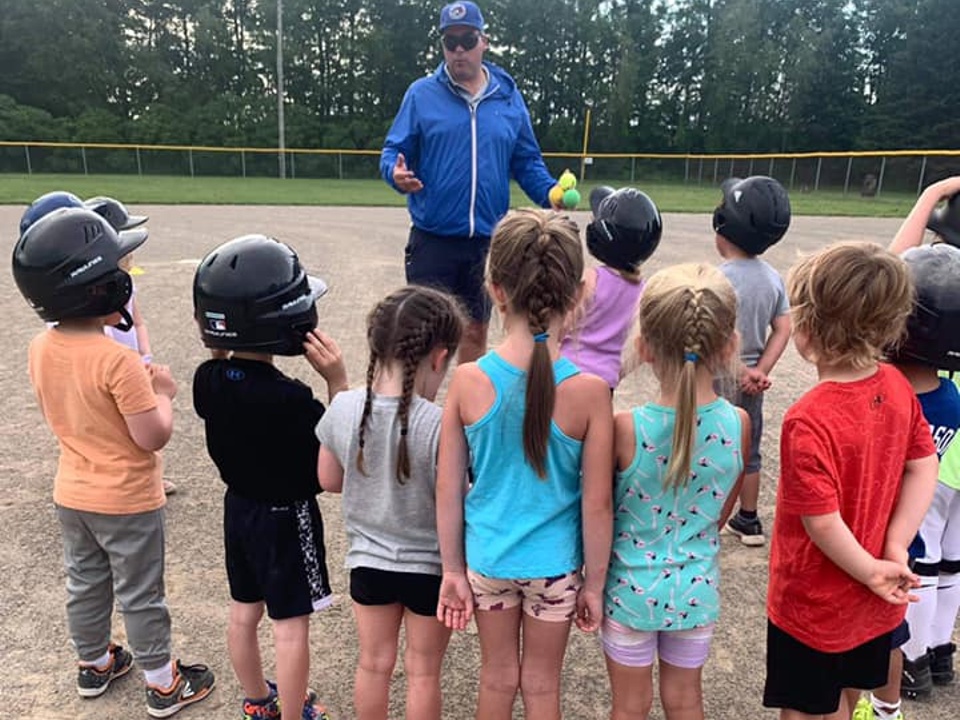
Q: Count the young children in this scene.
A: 12